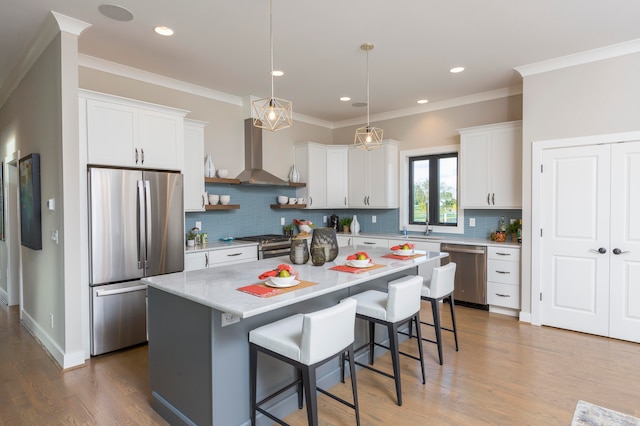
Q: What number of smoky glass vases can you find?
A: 3